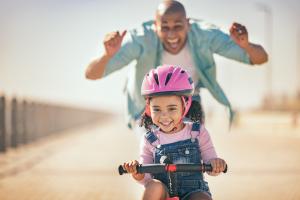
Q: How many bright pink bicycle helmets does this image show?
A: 1